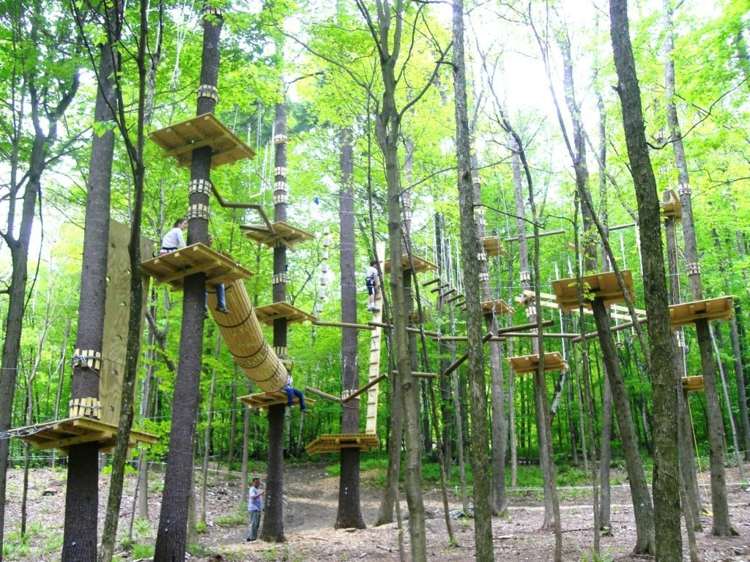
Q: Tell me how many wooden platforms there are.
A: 15